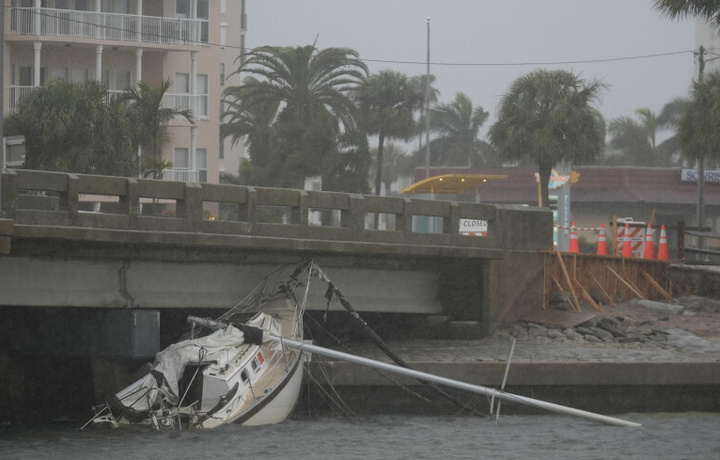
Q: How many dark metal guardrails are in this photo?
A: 1